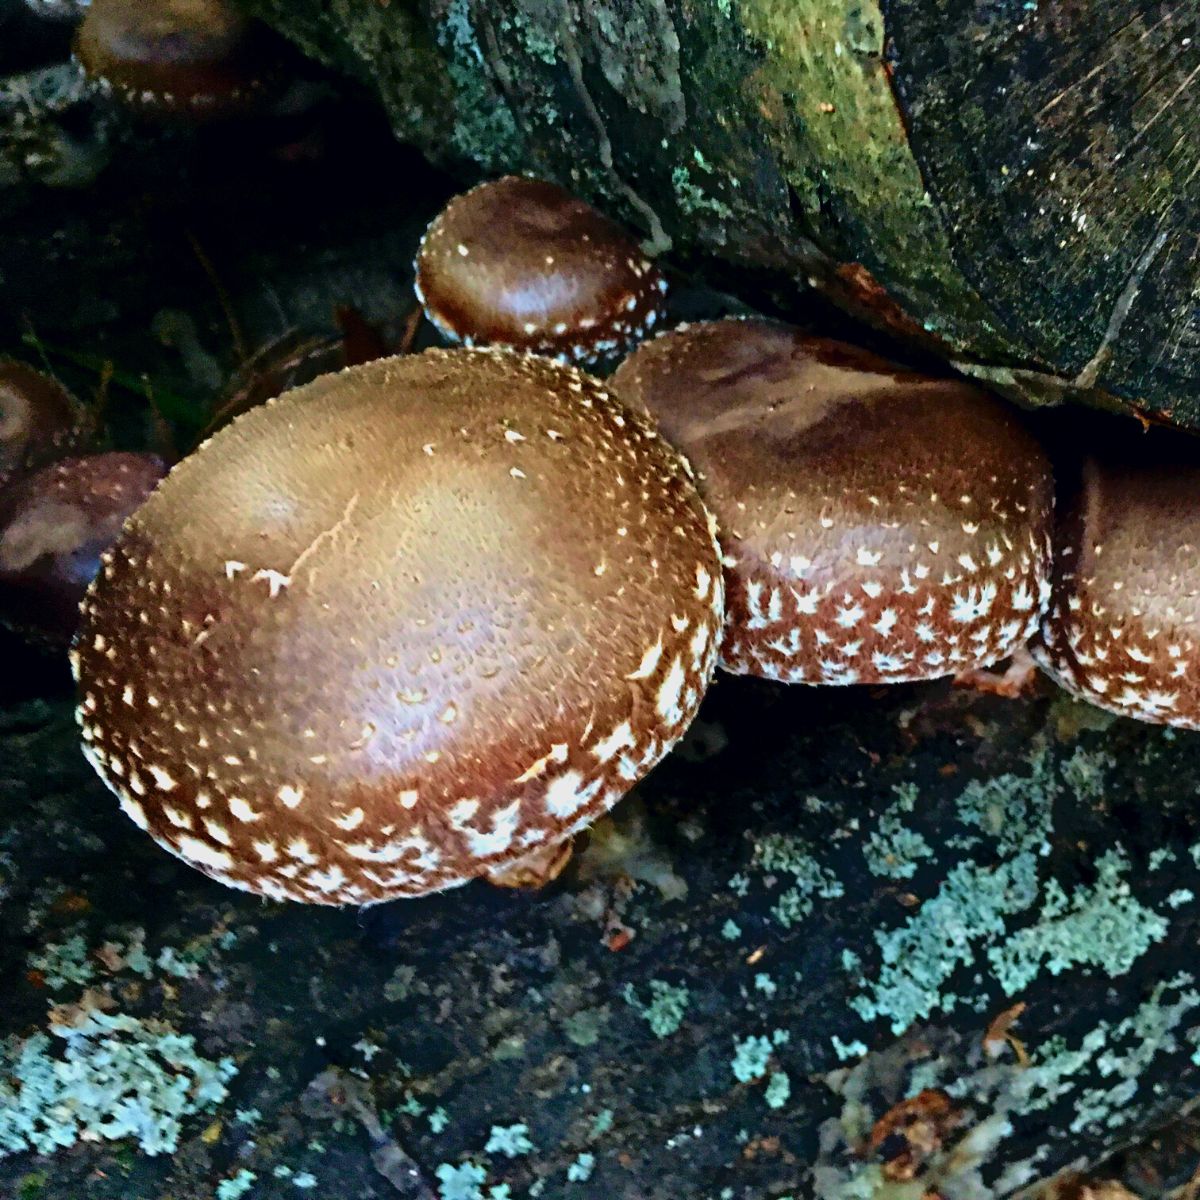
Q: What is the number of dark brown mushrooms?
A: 7